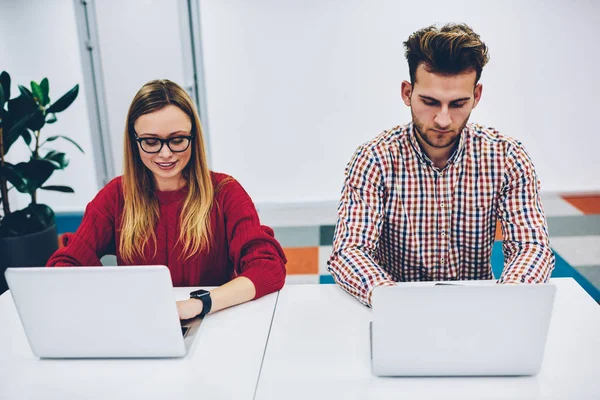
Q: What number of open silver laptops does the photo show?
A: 2